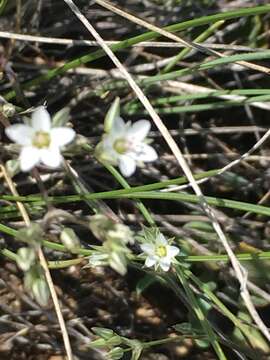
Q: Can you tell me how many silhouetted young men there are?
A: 0